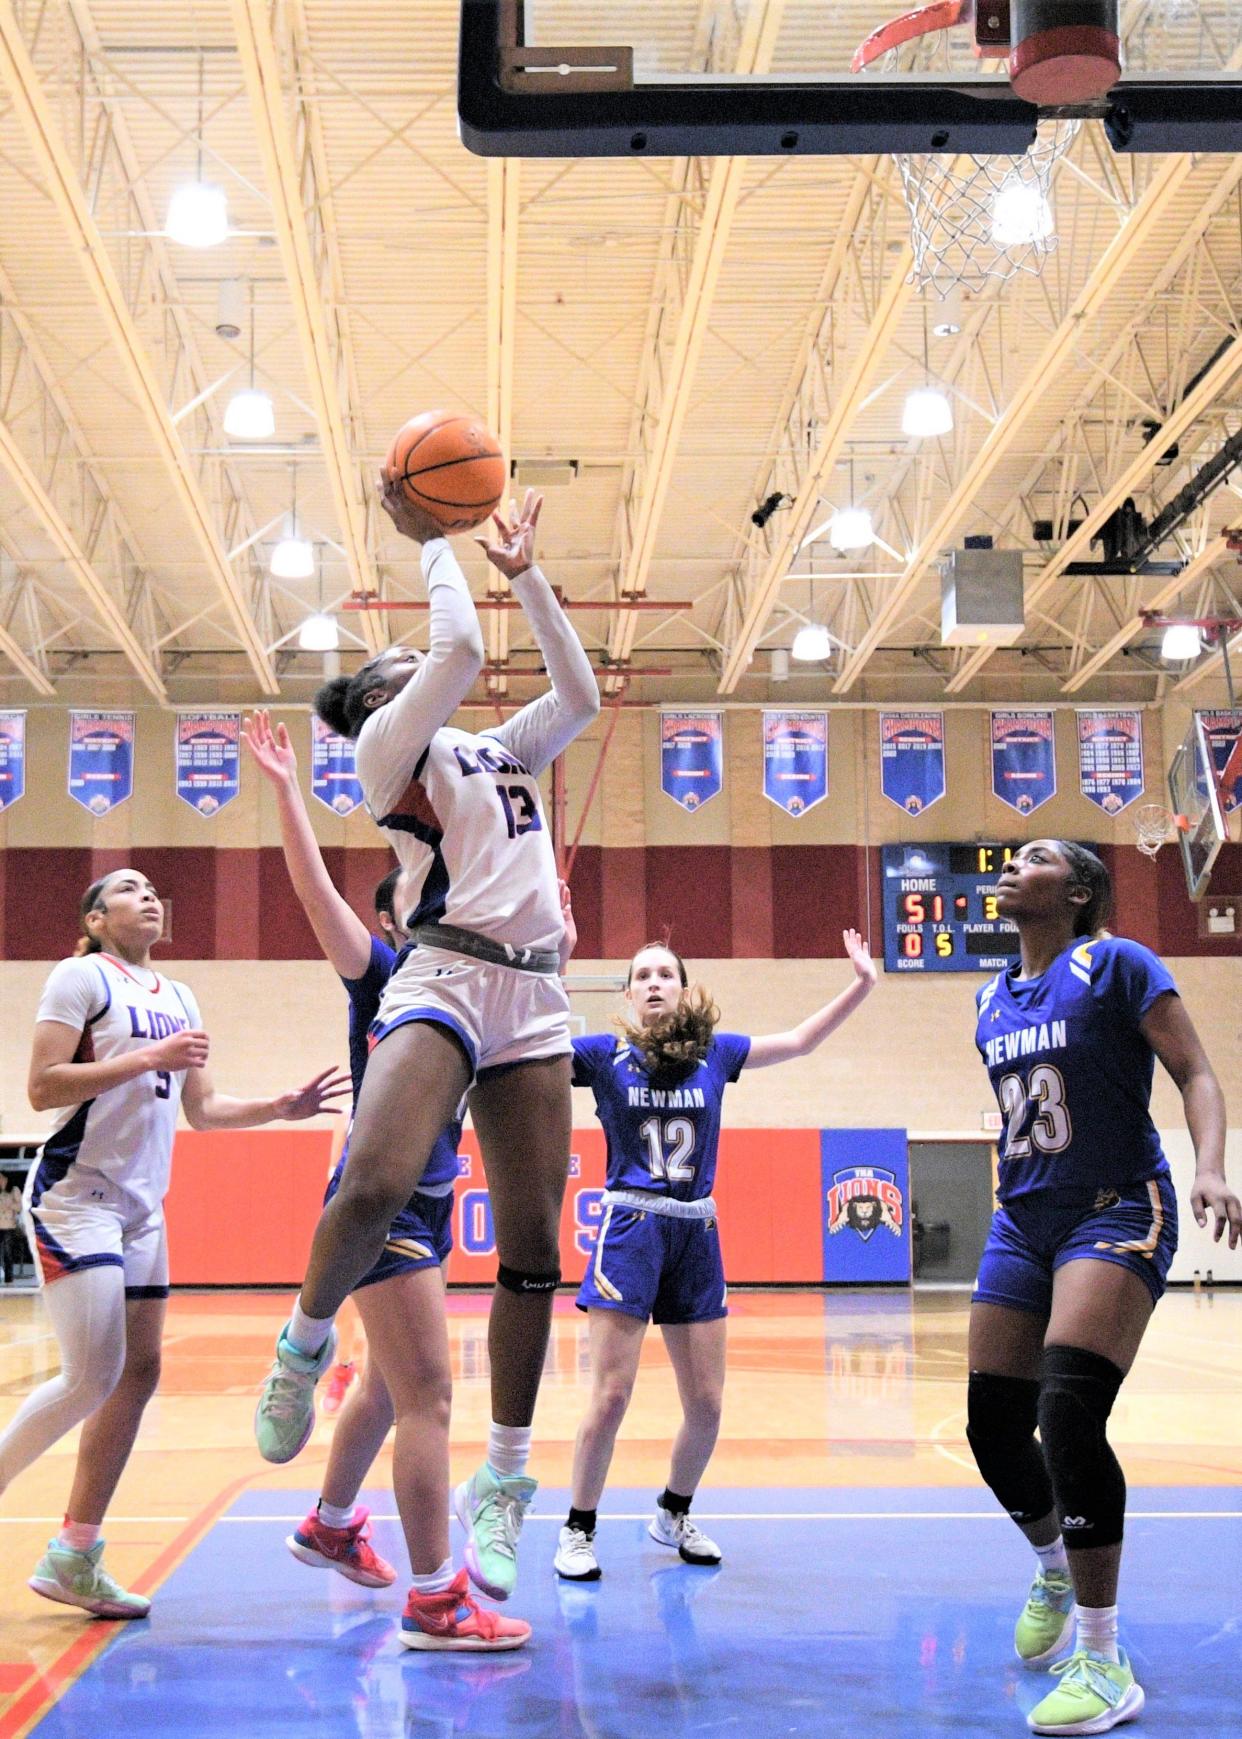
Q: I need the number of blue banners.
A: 10